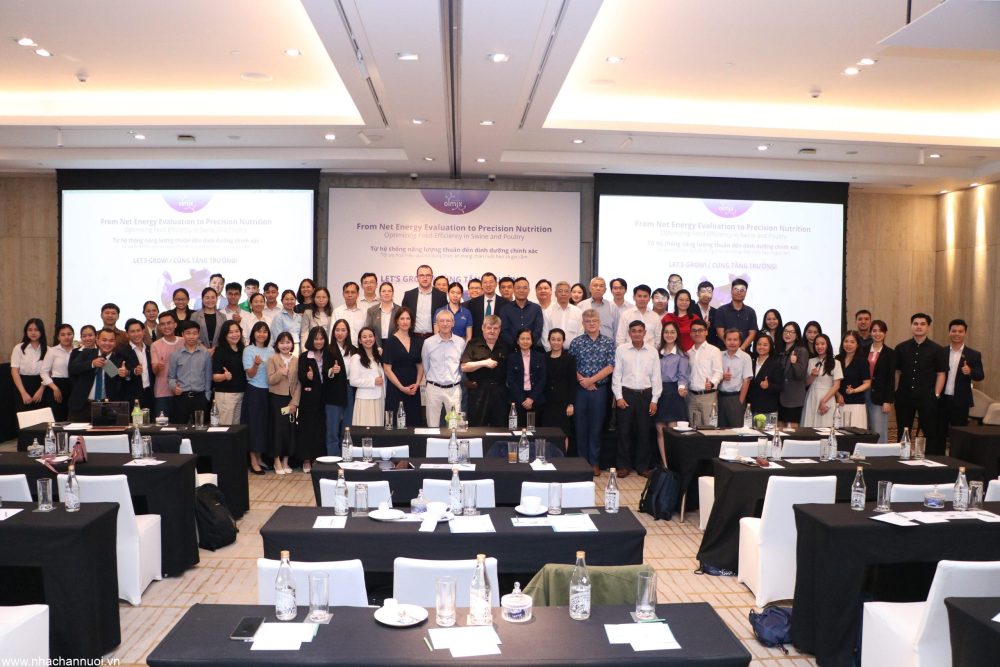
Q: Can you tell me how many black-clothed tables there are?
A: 12